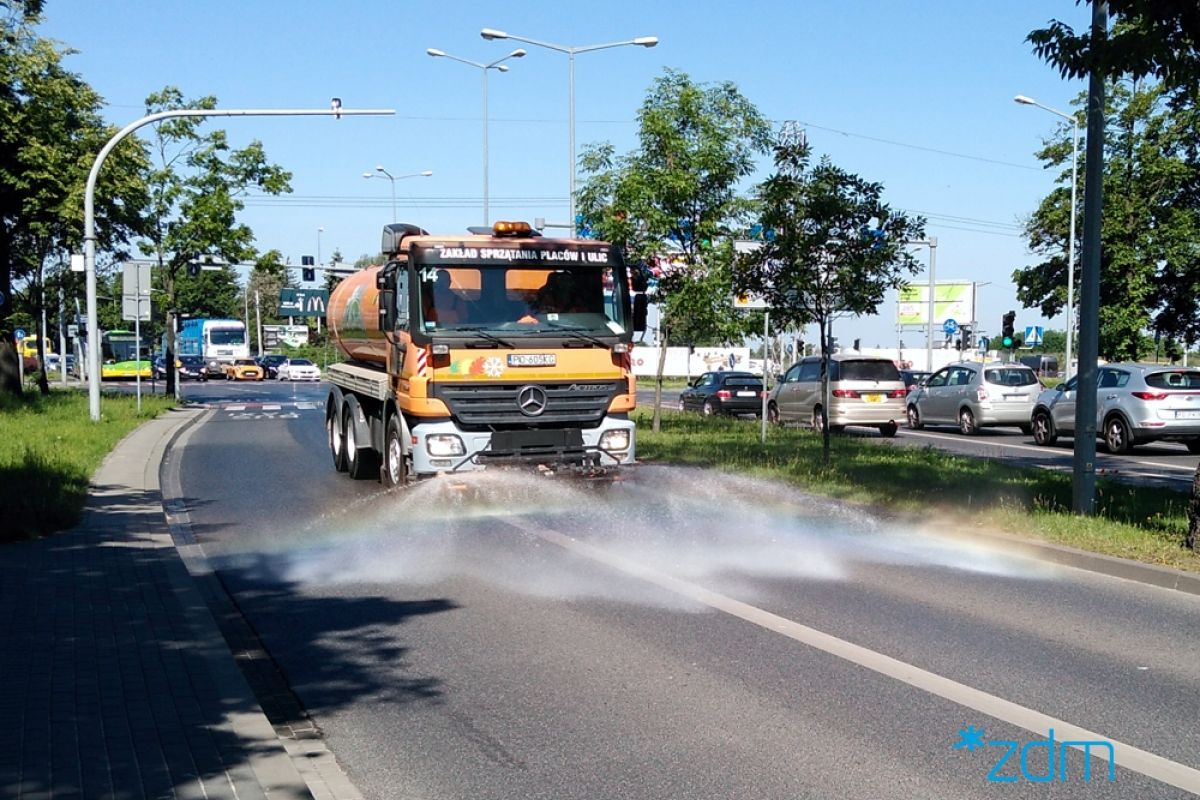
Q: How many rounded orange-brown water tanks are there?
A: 1